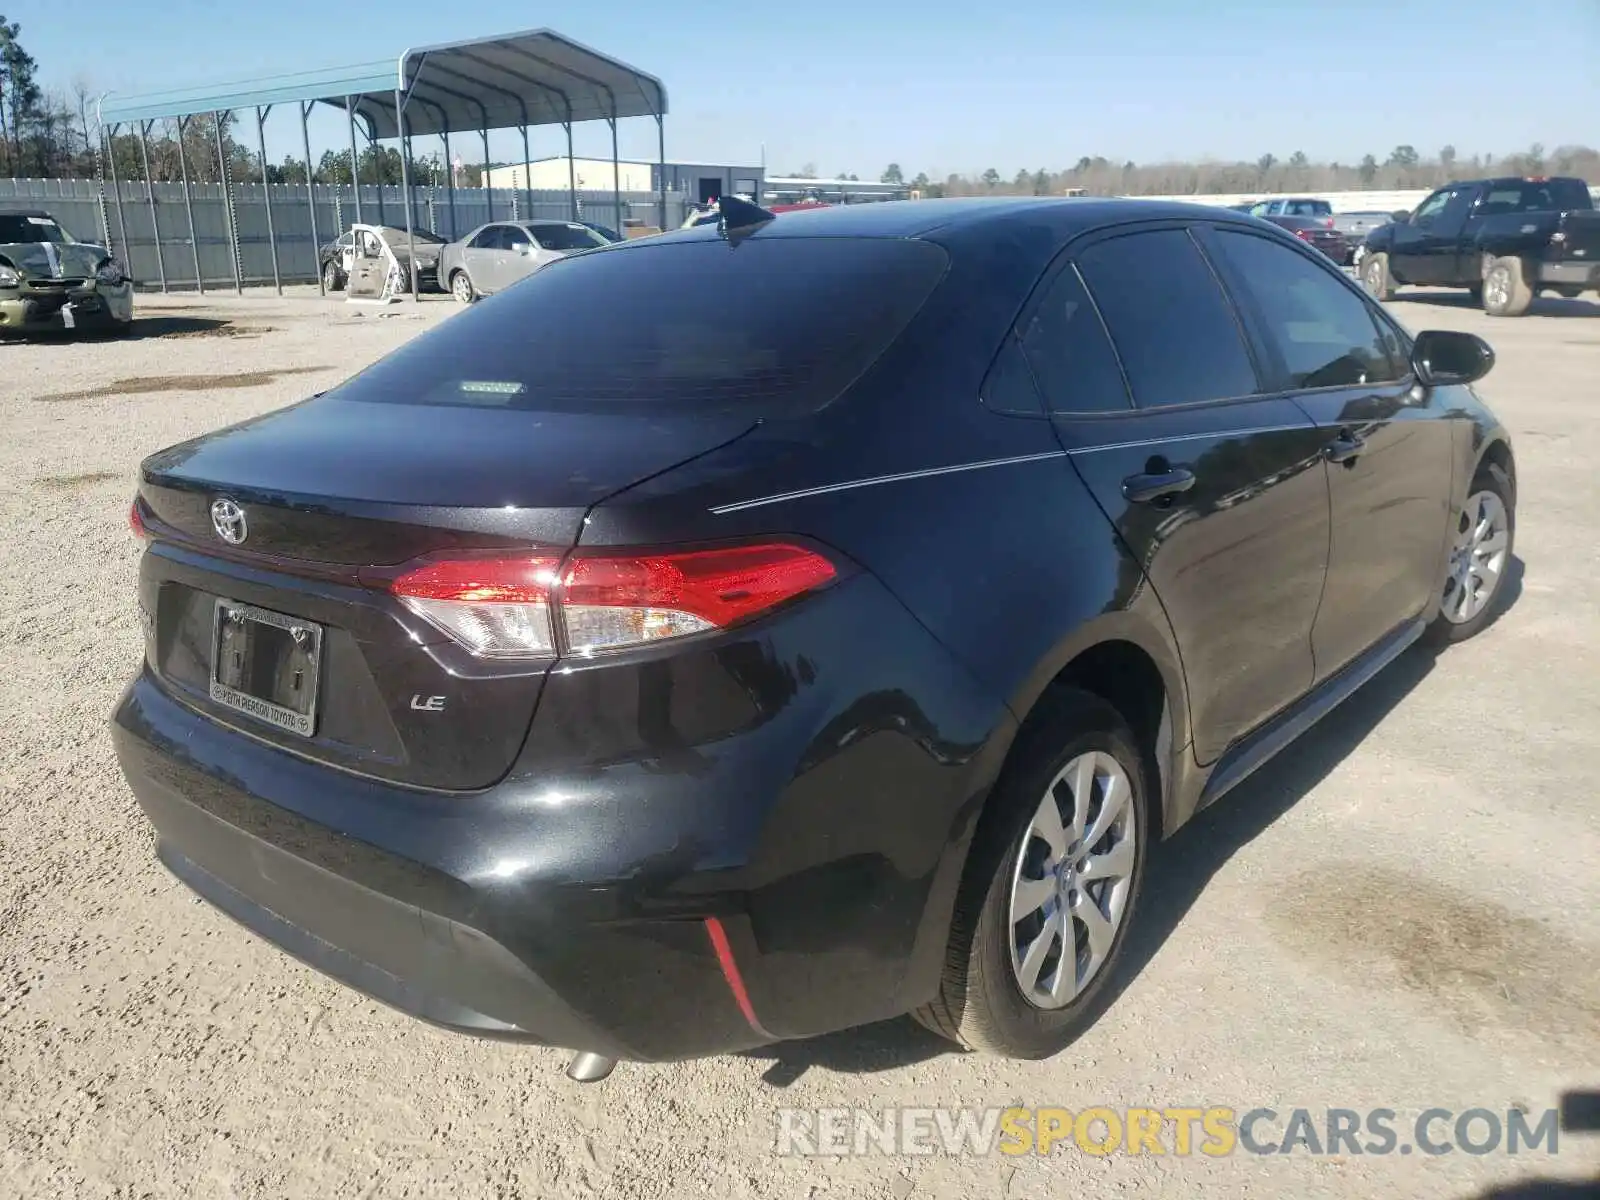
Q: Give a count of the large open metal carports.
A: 1